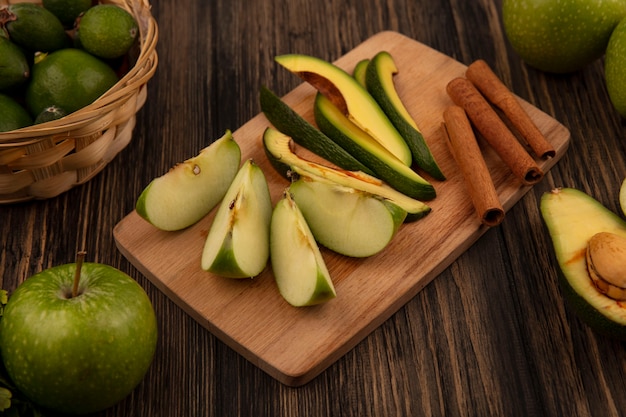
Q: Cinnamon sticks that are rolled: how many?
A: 3